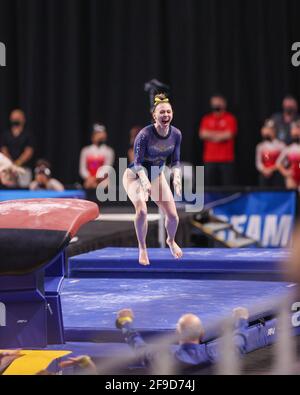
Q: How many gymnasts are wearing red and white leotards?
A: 3